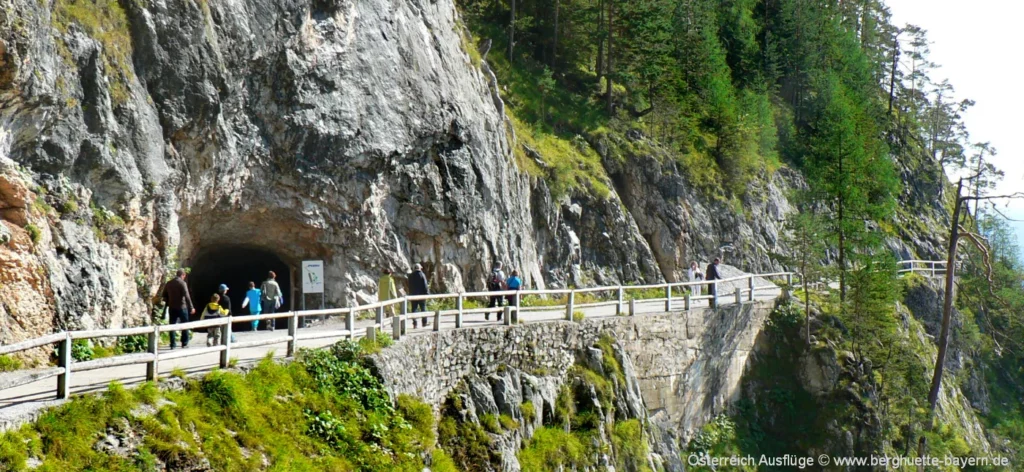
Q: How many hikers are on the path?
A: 11